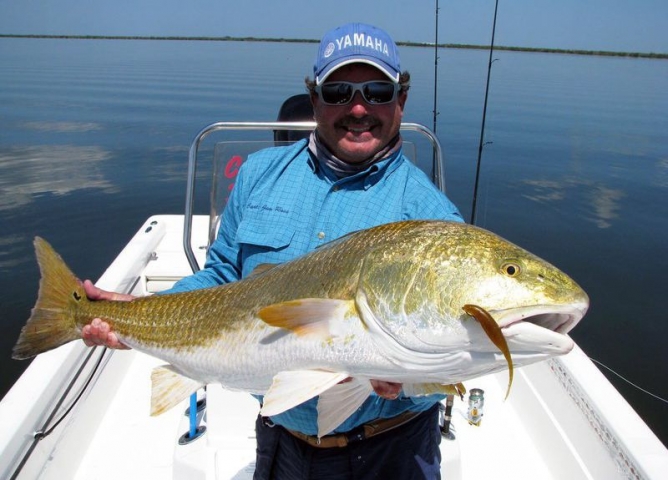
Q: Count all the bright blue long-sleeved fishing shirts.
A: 1